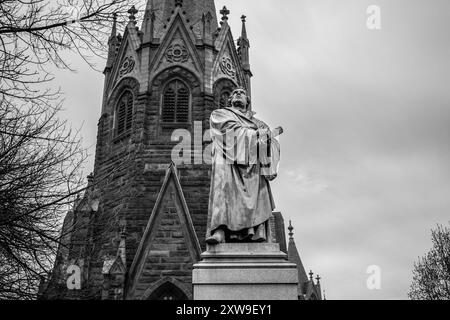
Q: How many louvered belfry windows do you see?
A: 3